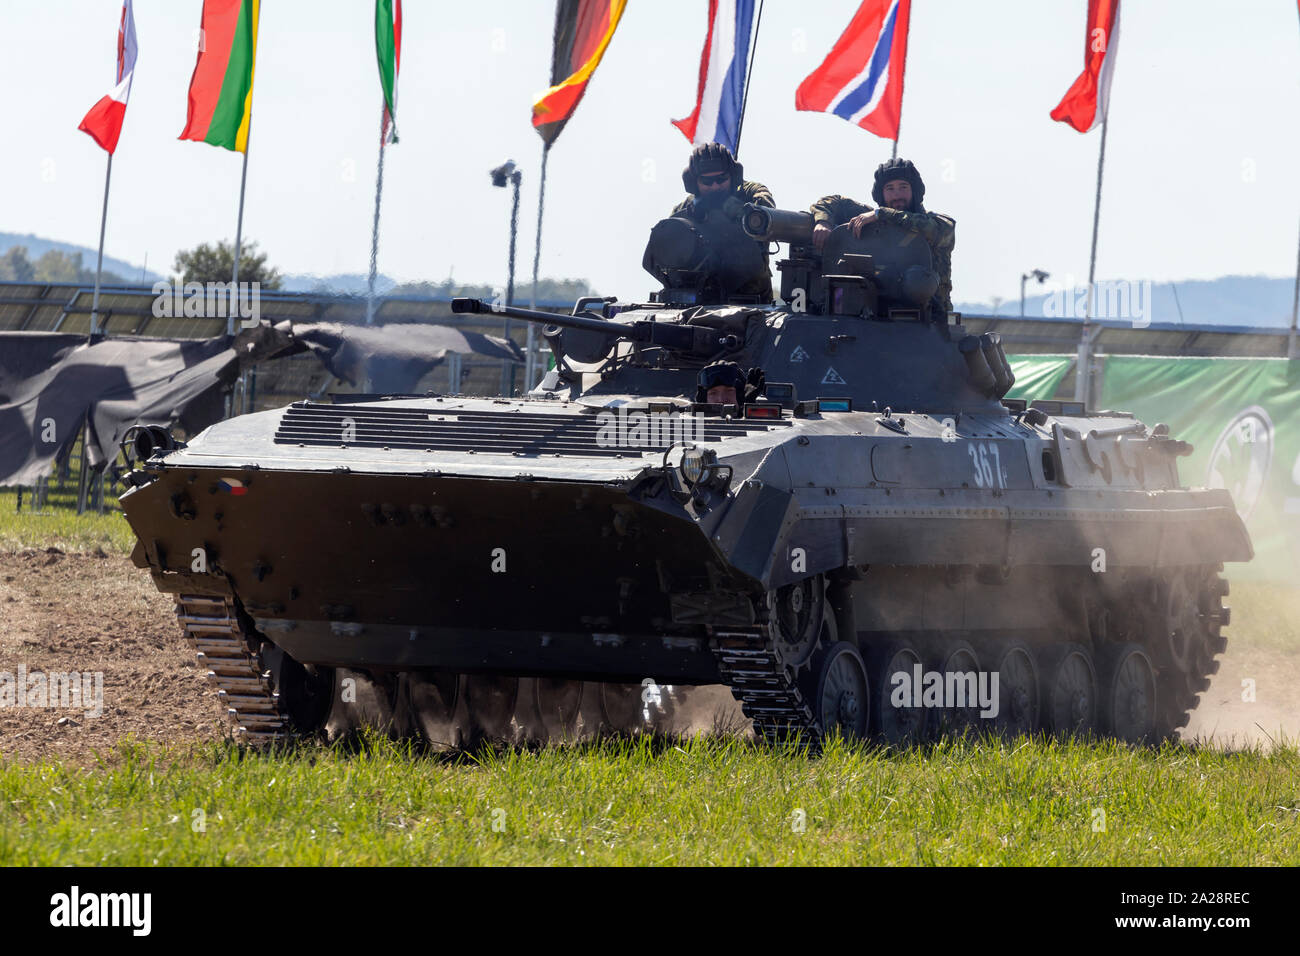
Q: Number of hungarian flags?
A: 1